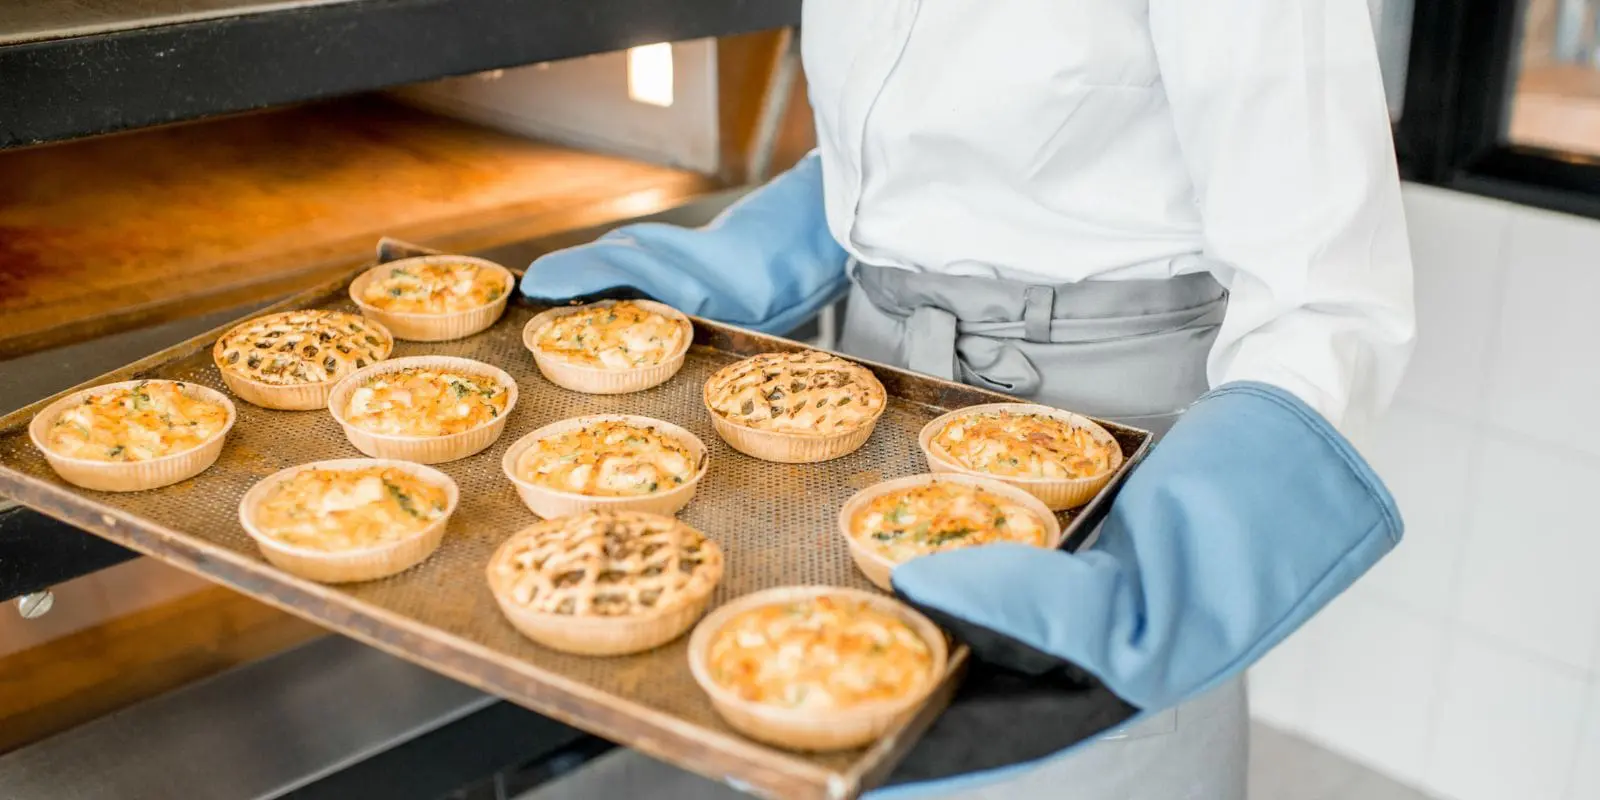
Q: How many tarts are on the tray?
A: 12